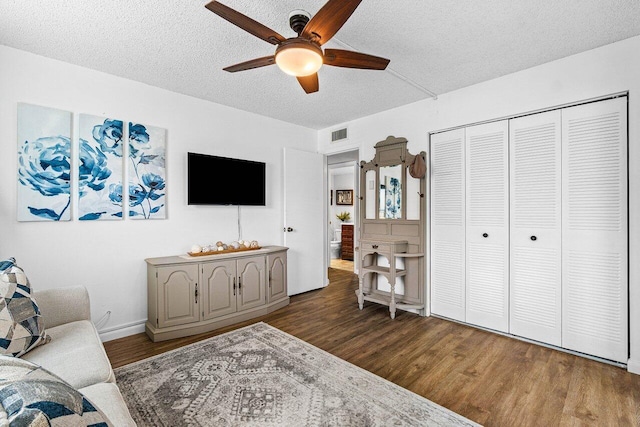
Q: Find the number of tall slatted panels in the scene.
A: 4